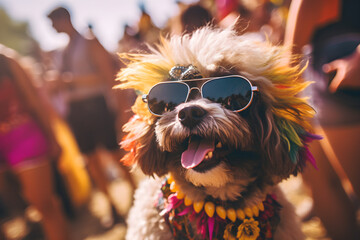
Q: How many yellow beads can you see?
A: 12